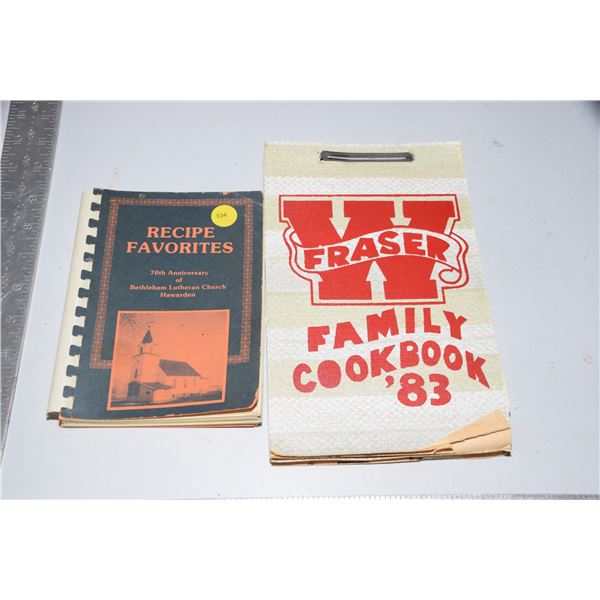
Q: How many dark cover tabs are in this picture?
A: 13